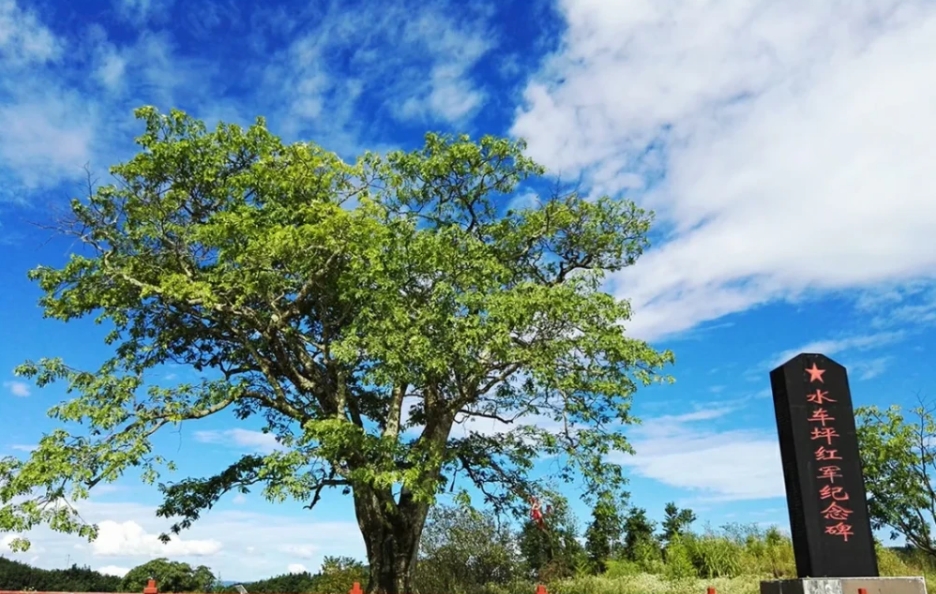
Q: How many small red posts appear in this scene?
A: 5